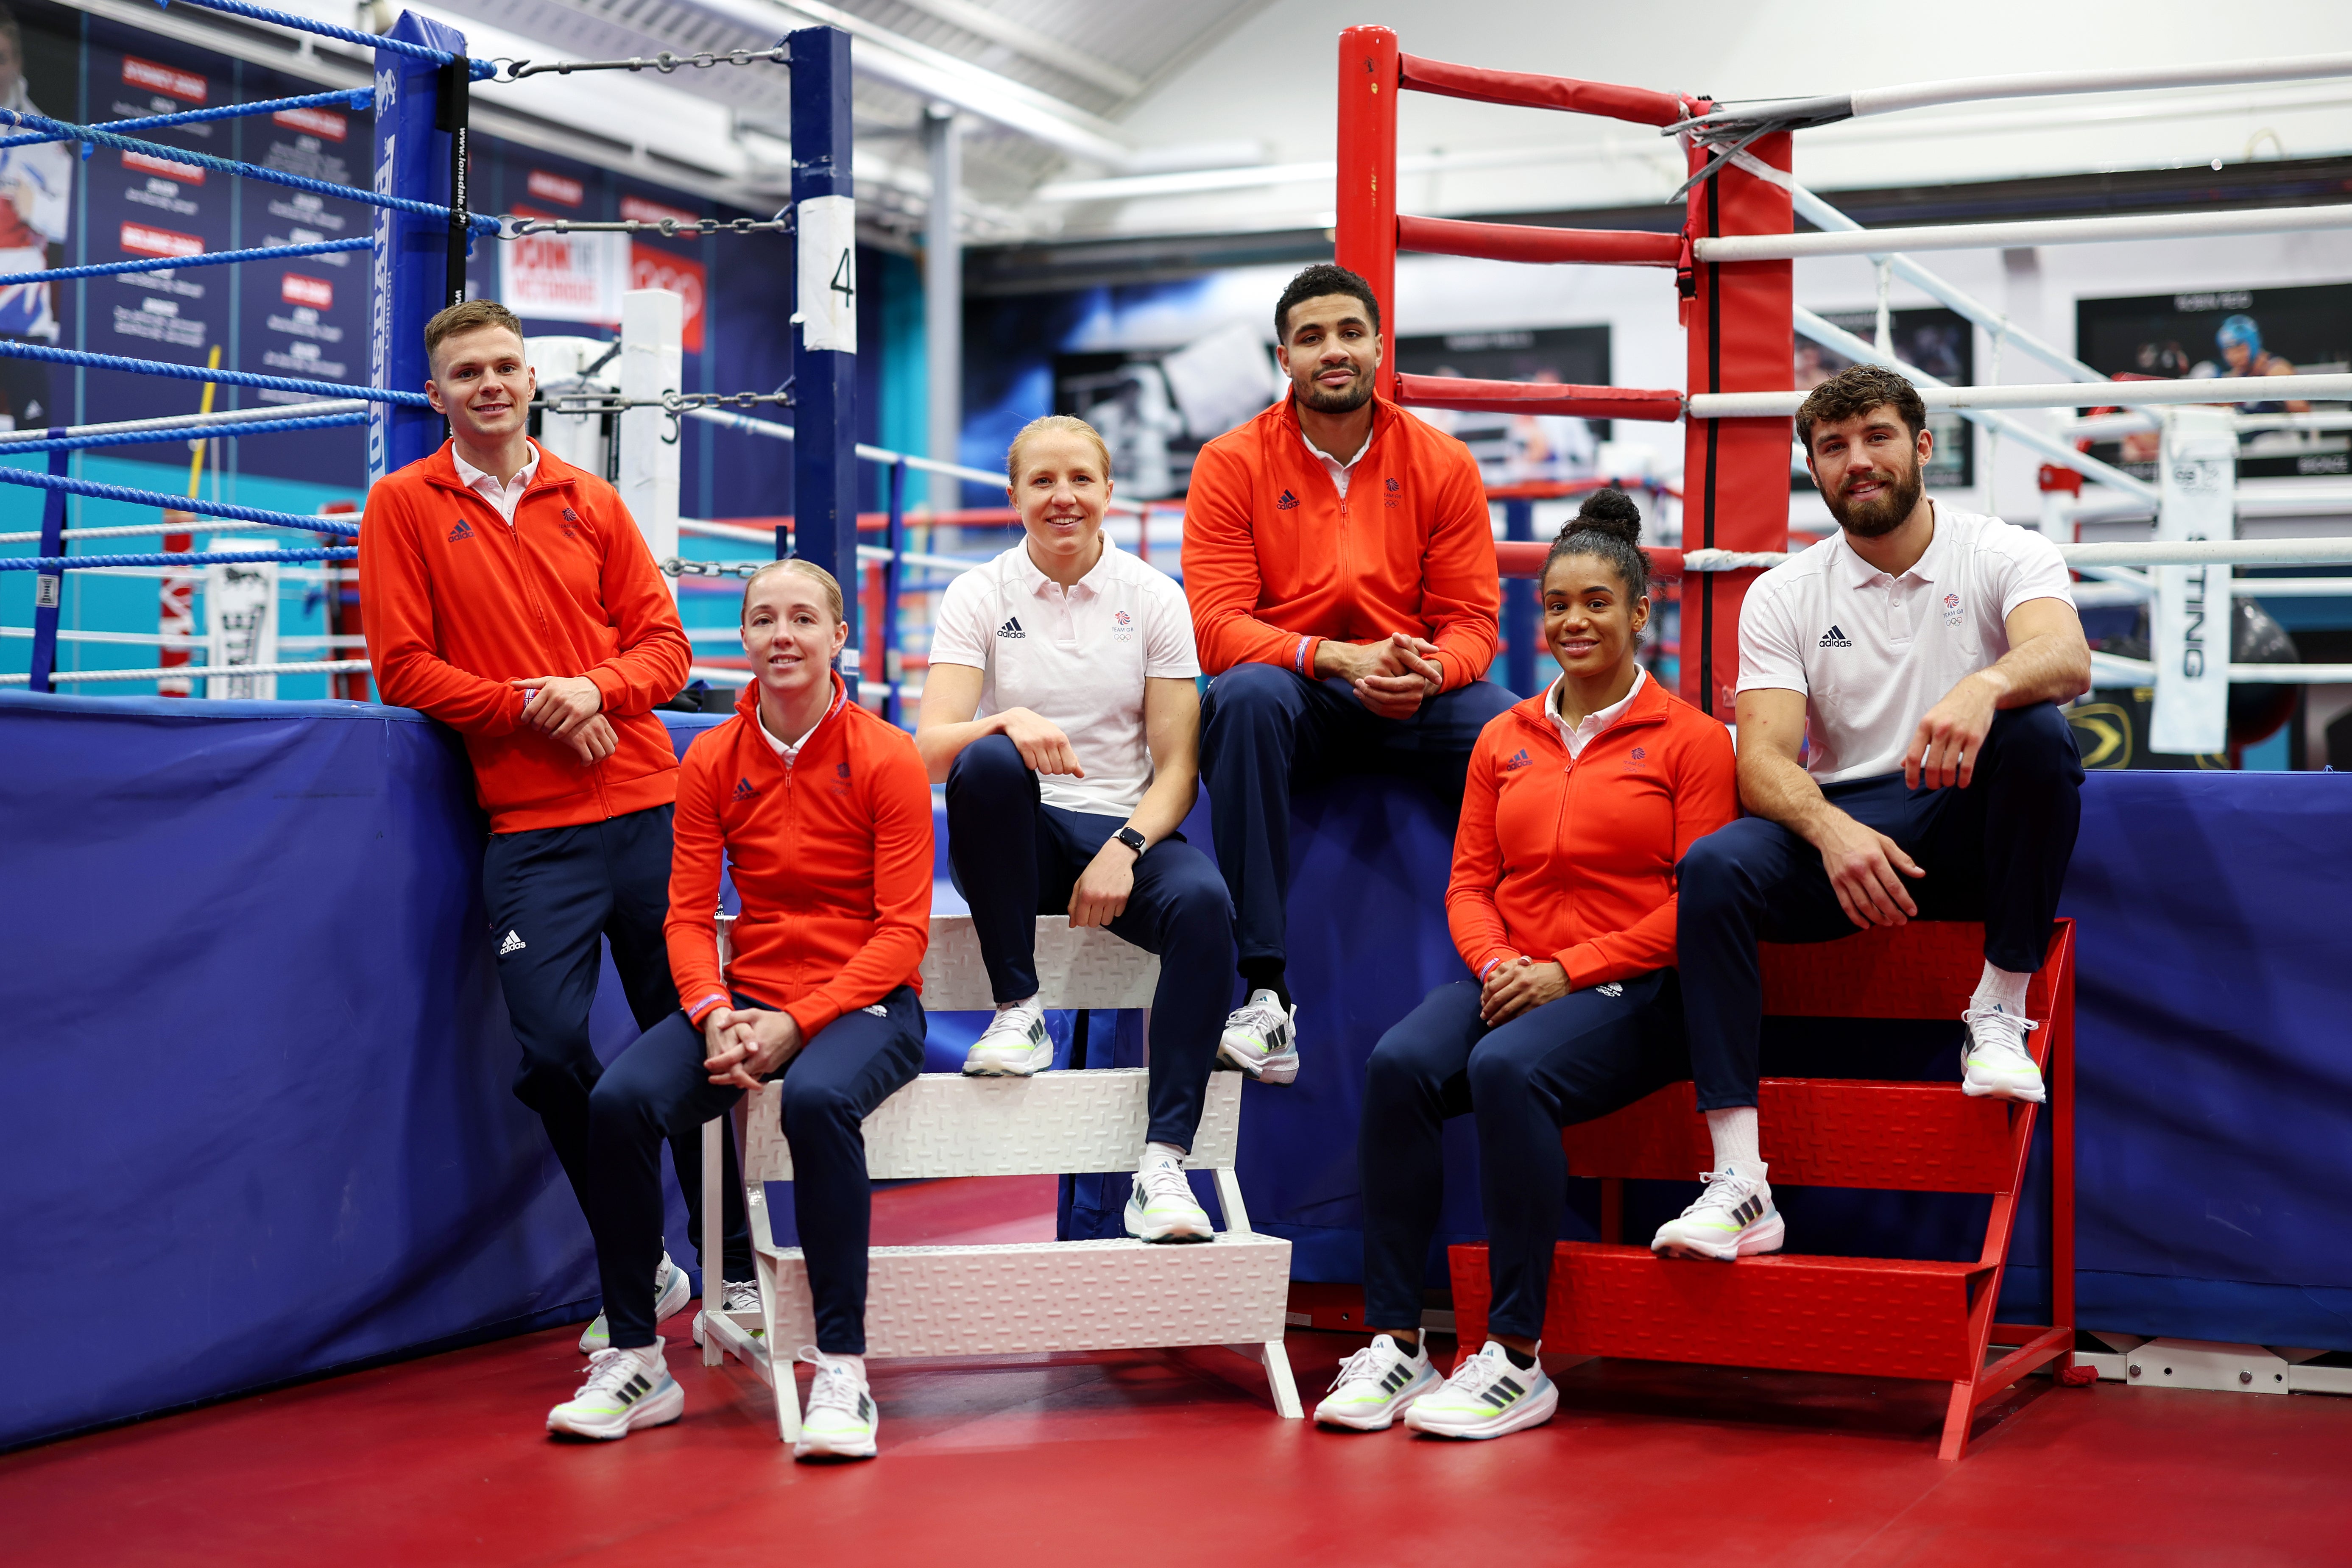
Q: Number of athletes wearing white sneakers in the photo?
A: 6